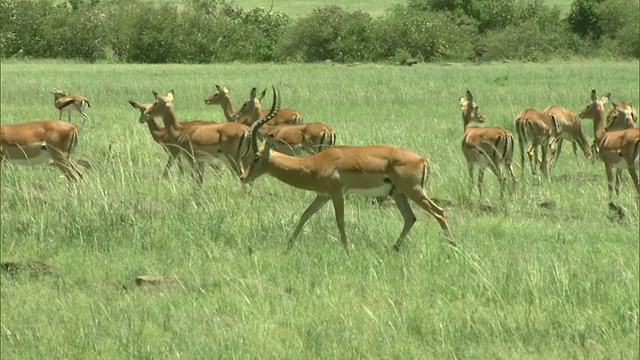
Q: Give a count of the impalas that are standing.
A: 11